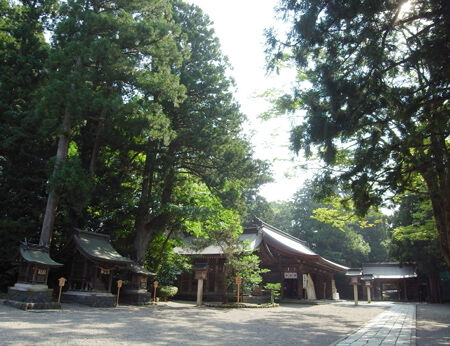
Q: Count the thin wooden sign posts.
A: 4